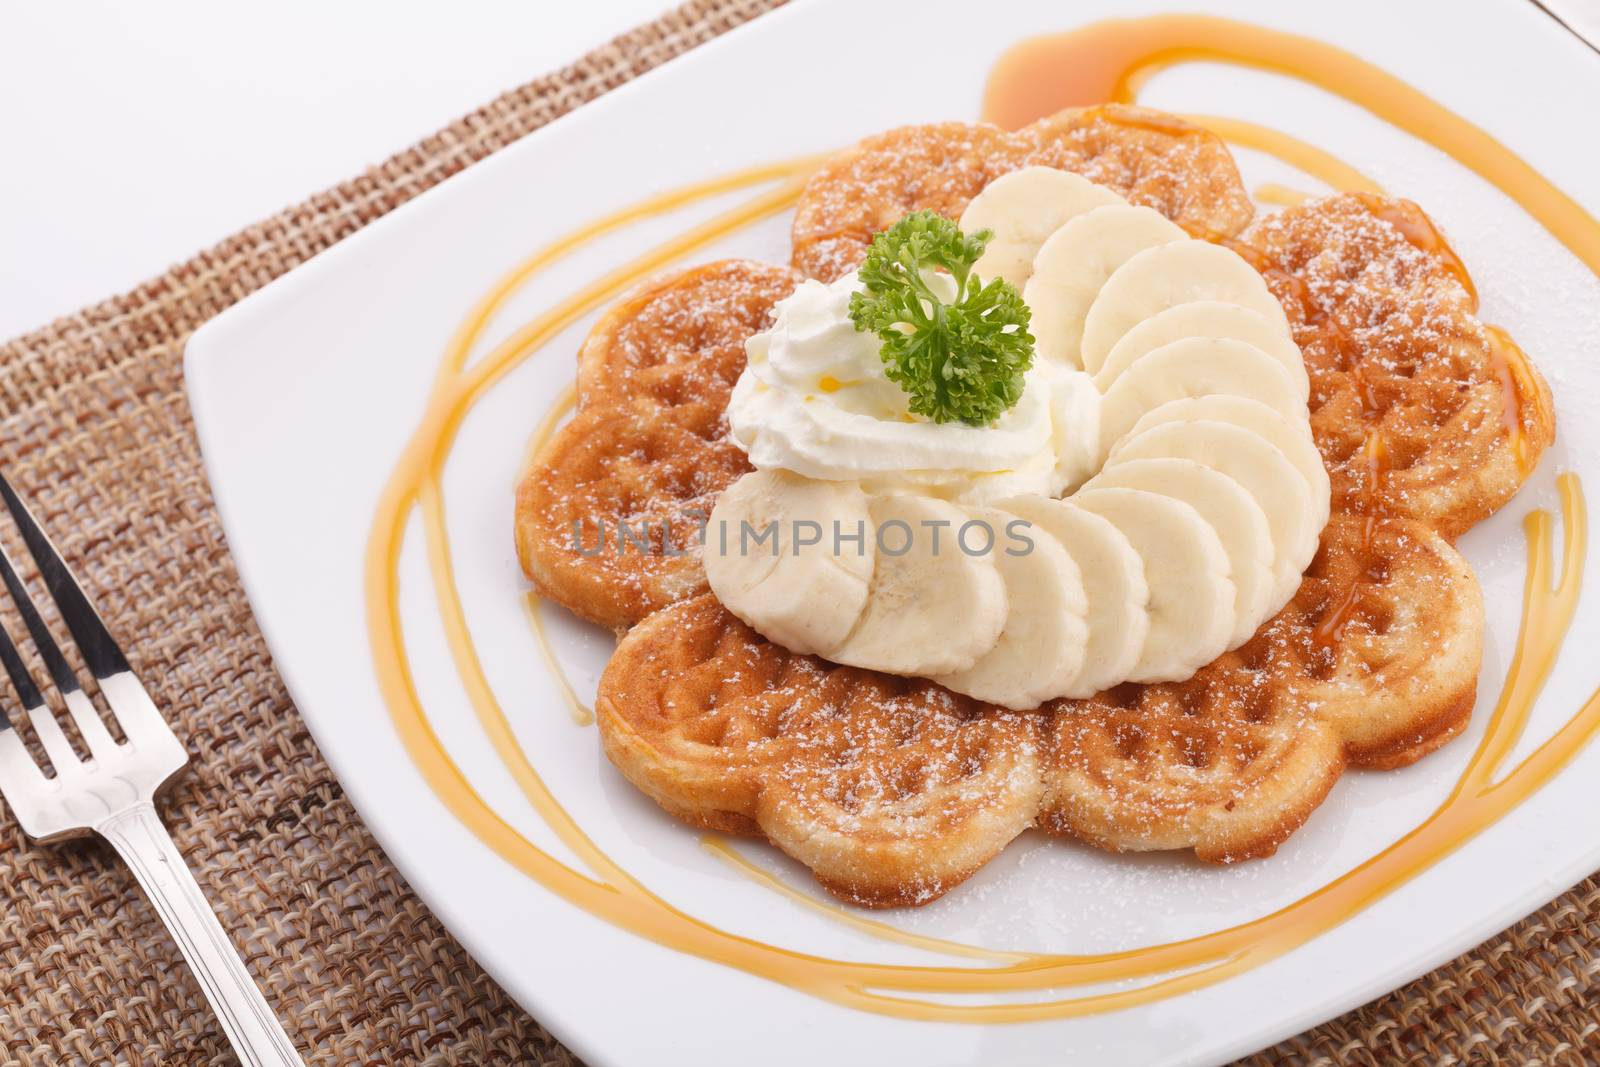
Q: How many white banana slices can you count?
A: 13